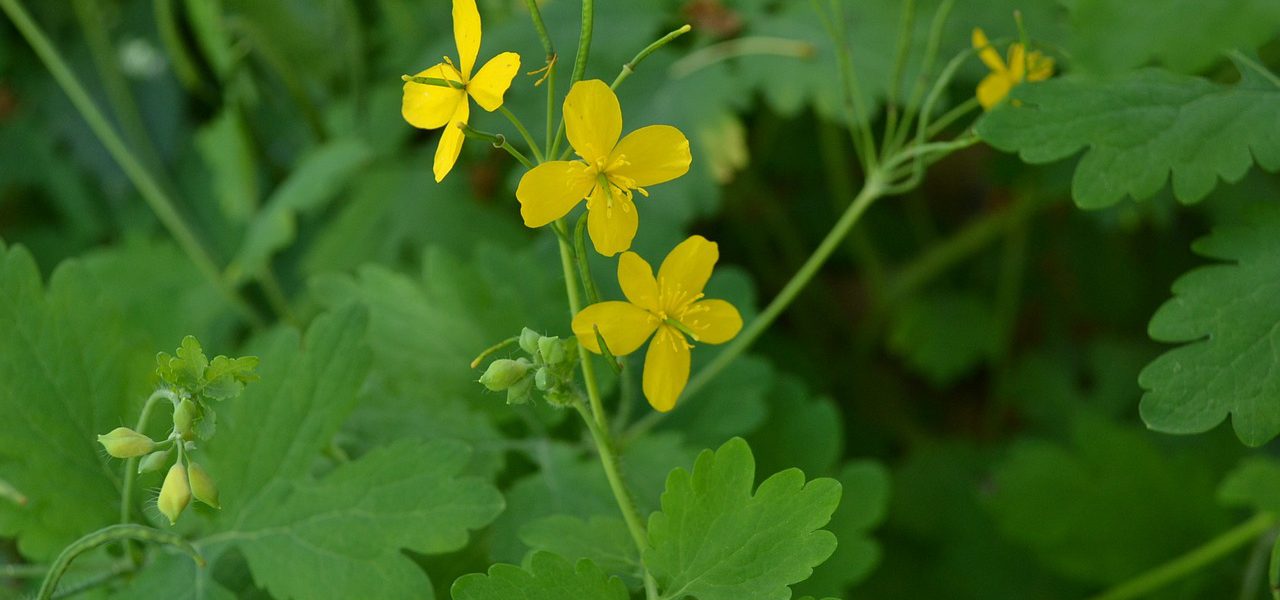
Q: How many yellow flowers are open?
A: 4